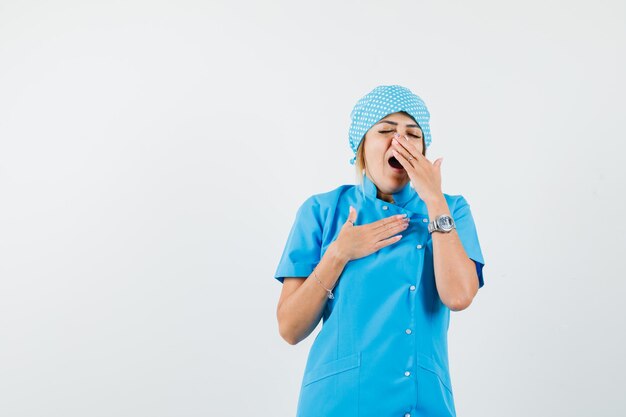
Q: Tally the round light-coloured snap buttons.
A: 7